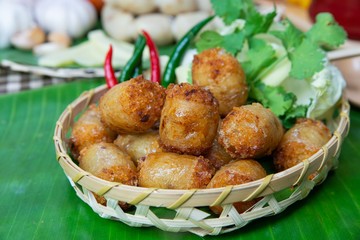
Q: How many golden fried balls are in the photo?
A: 11